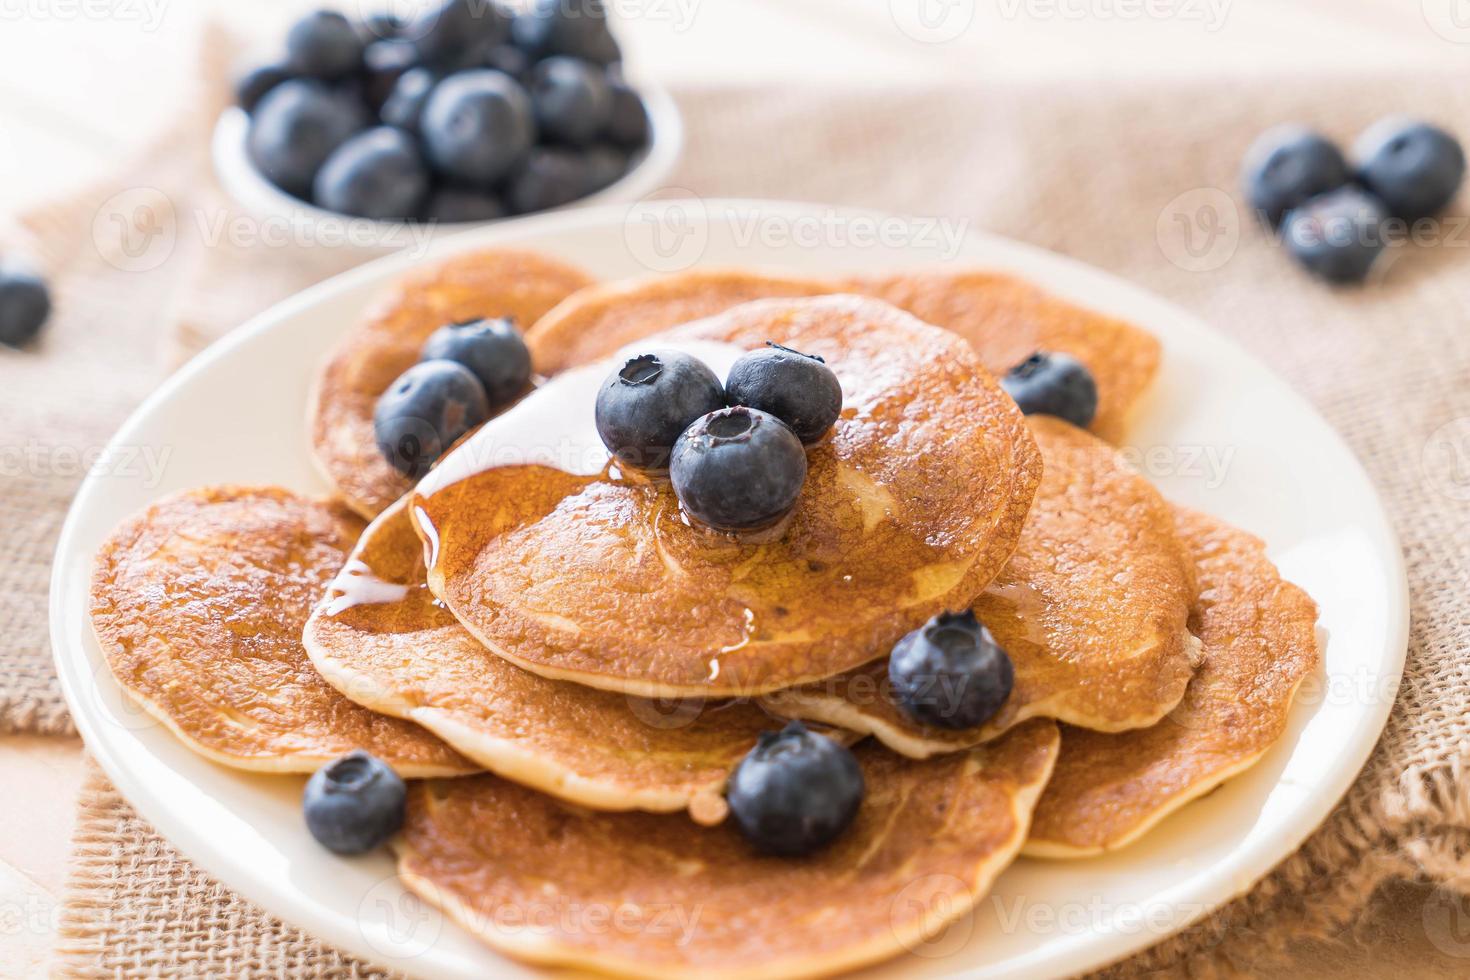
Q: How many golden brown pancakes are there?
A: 9